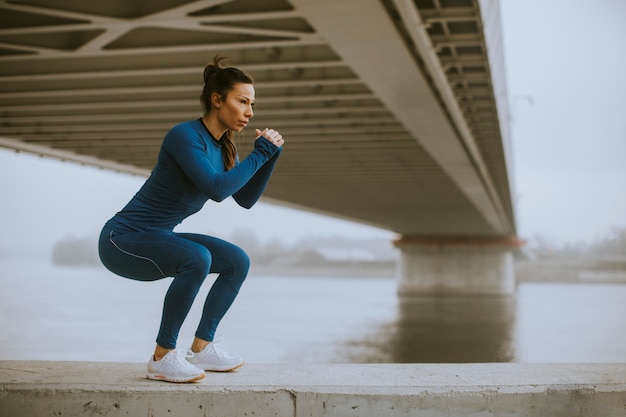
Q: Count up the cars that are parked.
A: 0